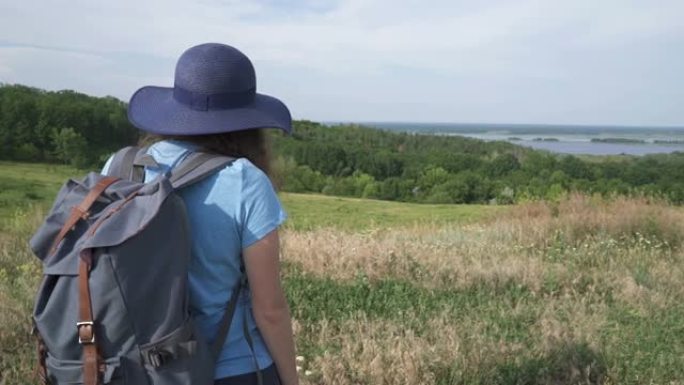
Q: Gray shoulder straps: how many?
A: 2